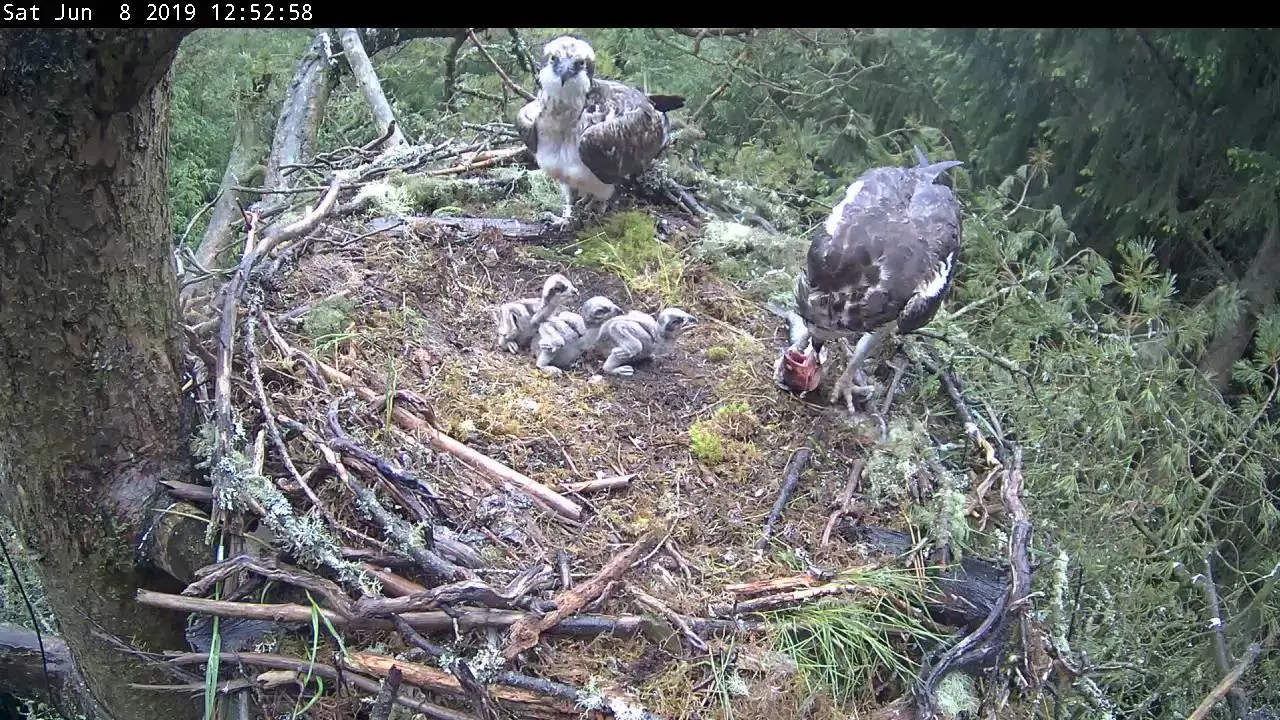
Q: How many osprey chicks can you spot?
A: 3